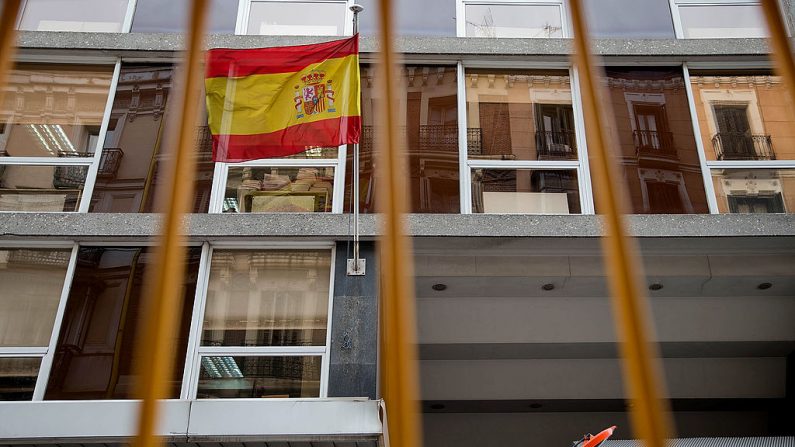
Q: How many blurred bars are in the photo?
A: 5